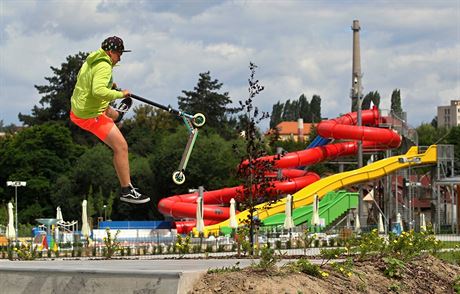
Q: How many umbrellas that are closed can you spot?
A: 11